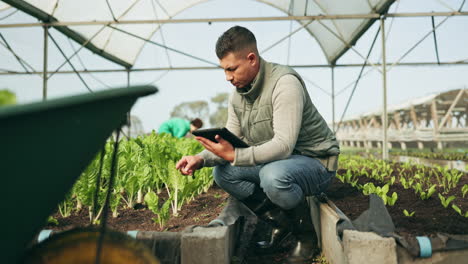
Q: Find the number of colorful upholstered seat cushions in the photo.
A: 0